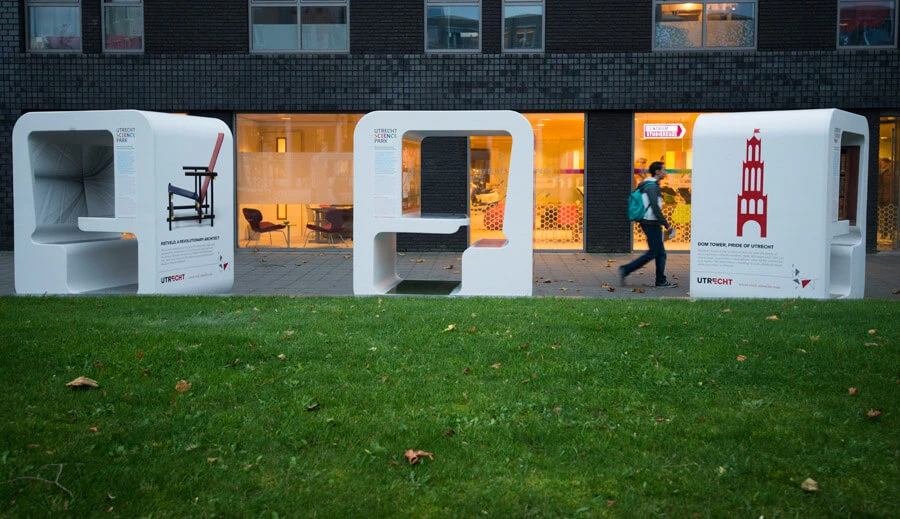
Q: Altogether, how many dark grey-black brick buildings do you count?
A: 1